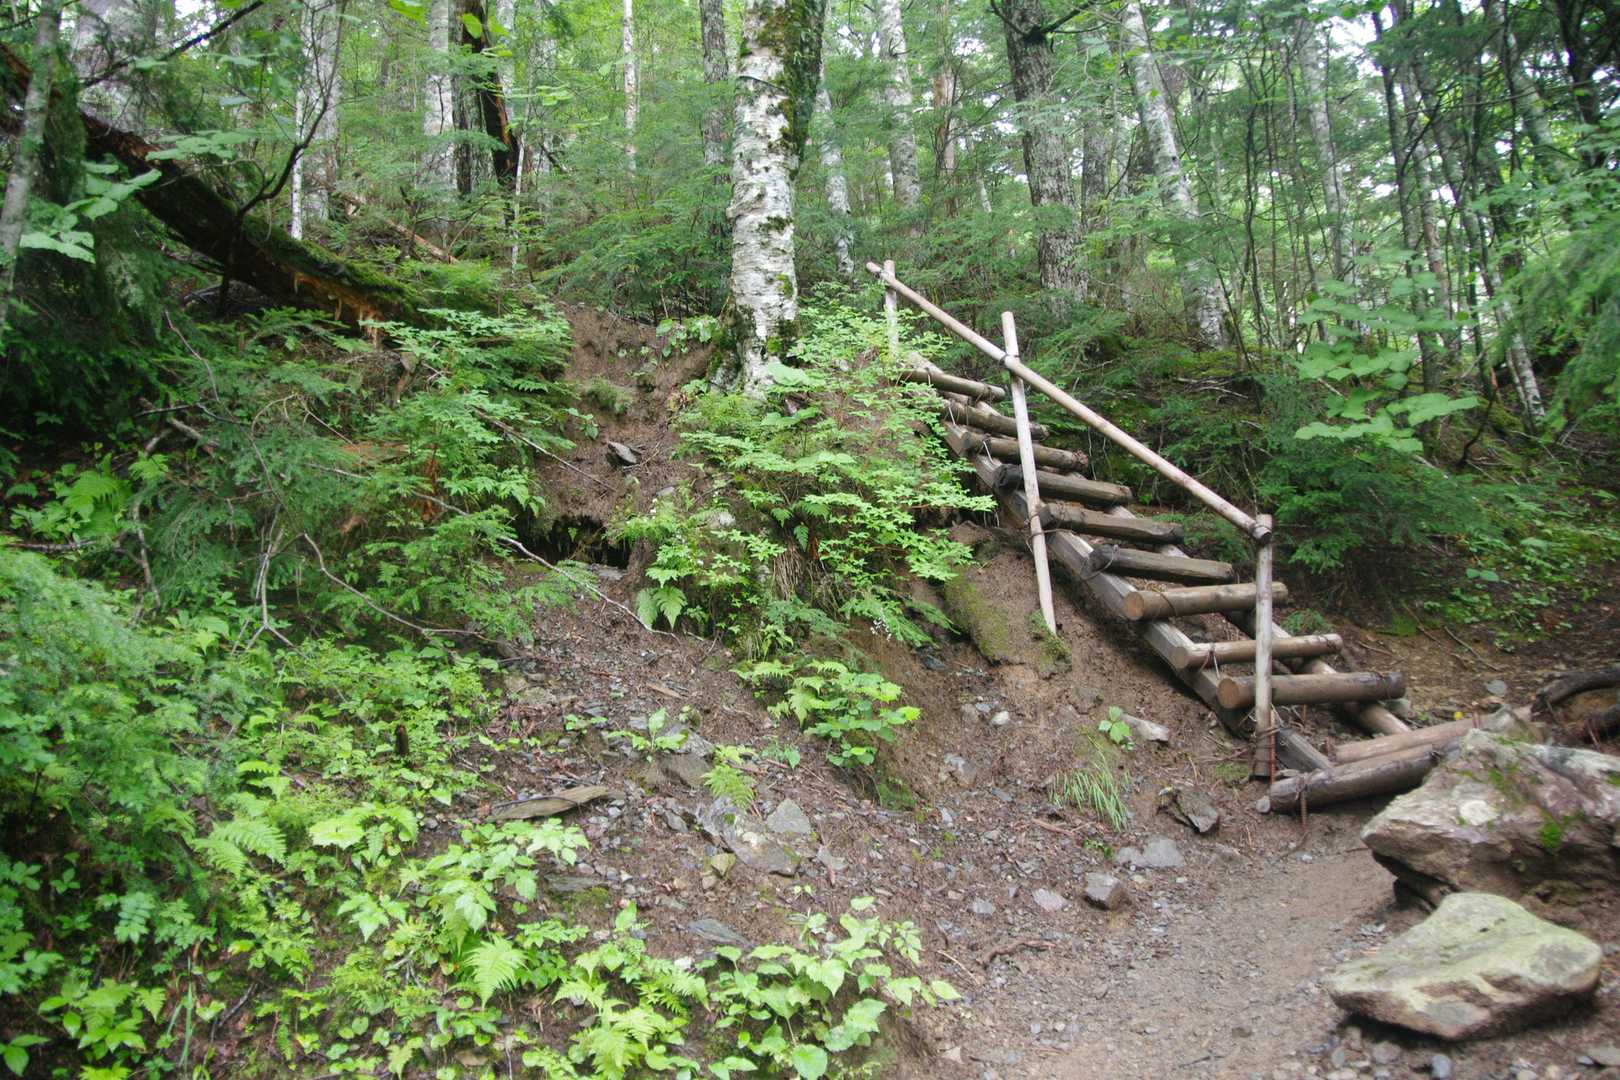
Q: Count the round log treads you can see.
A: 11